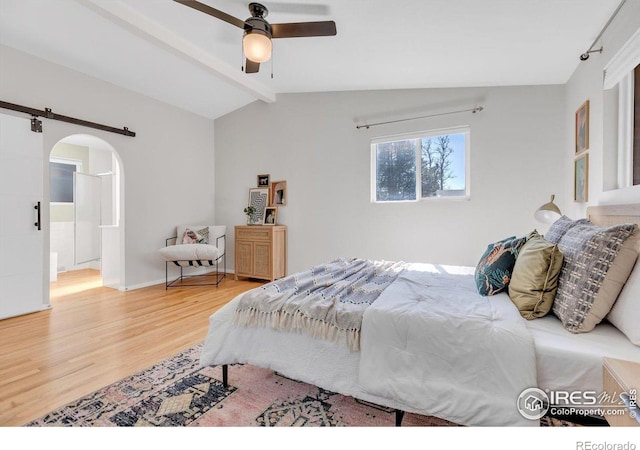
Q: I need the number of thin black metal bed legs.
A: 2